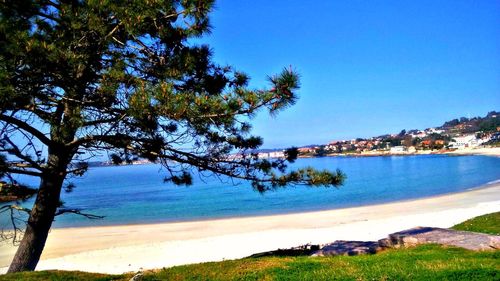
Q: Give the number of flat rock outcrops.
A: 2